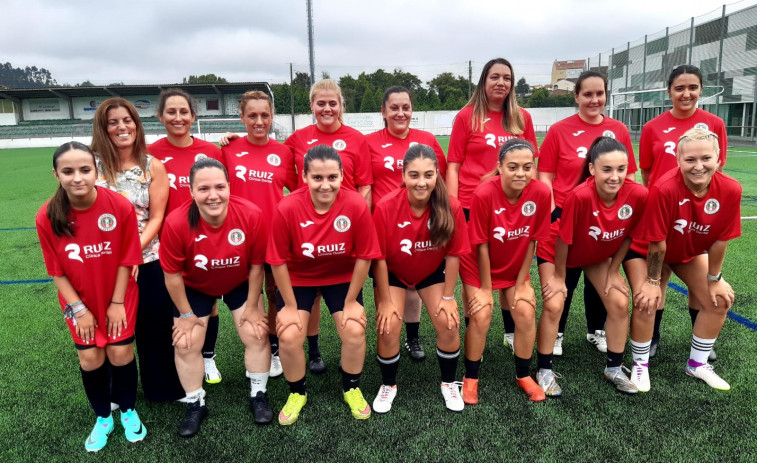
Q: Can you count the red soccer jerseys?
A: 14